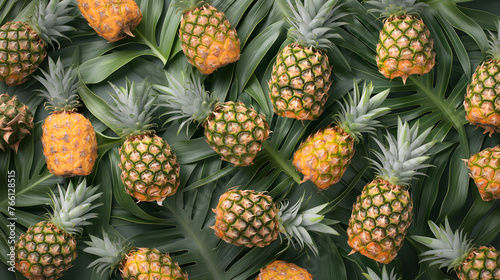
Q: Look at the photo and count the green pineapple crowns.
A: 15